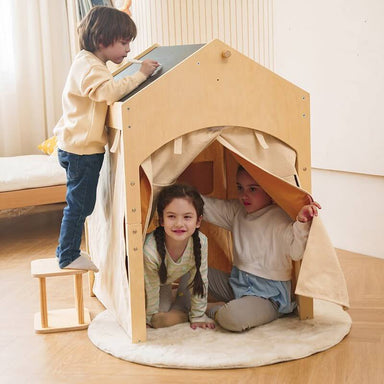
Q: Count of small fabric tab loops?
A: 3